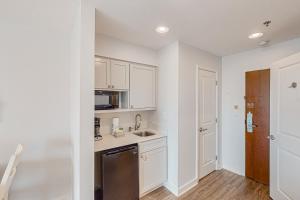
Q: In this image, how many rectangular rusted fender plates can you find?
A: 0